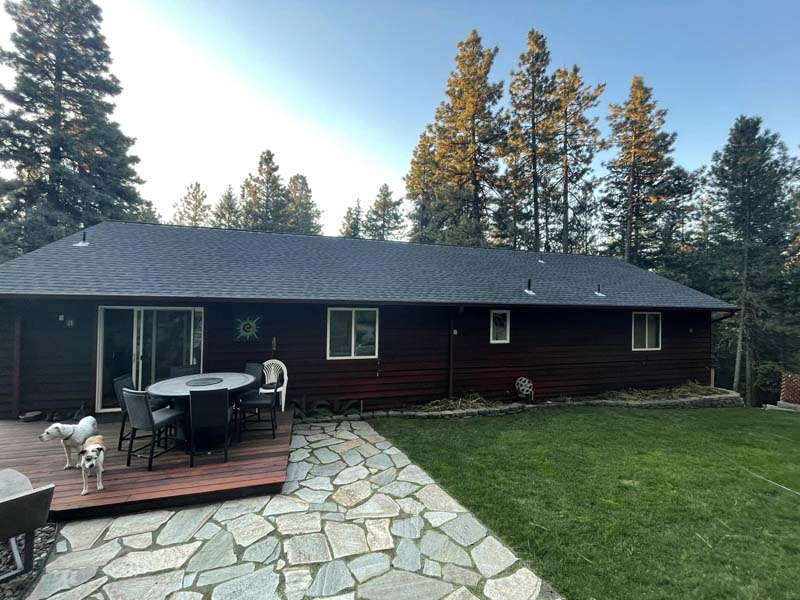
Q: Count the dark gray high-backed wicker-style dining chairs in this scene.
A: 6